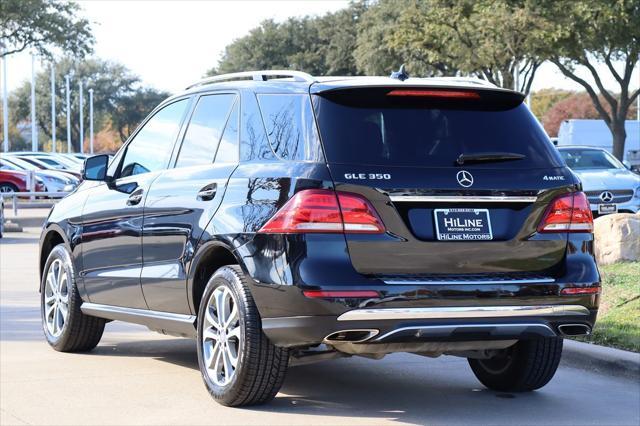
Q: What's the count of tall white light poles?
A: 6